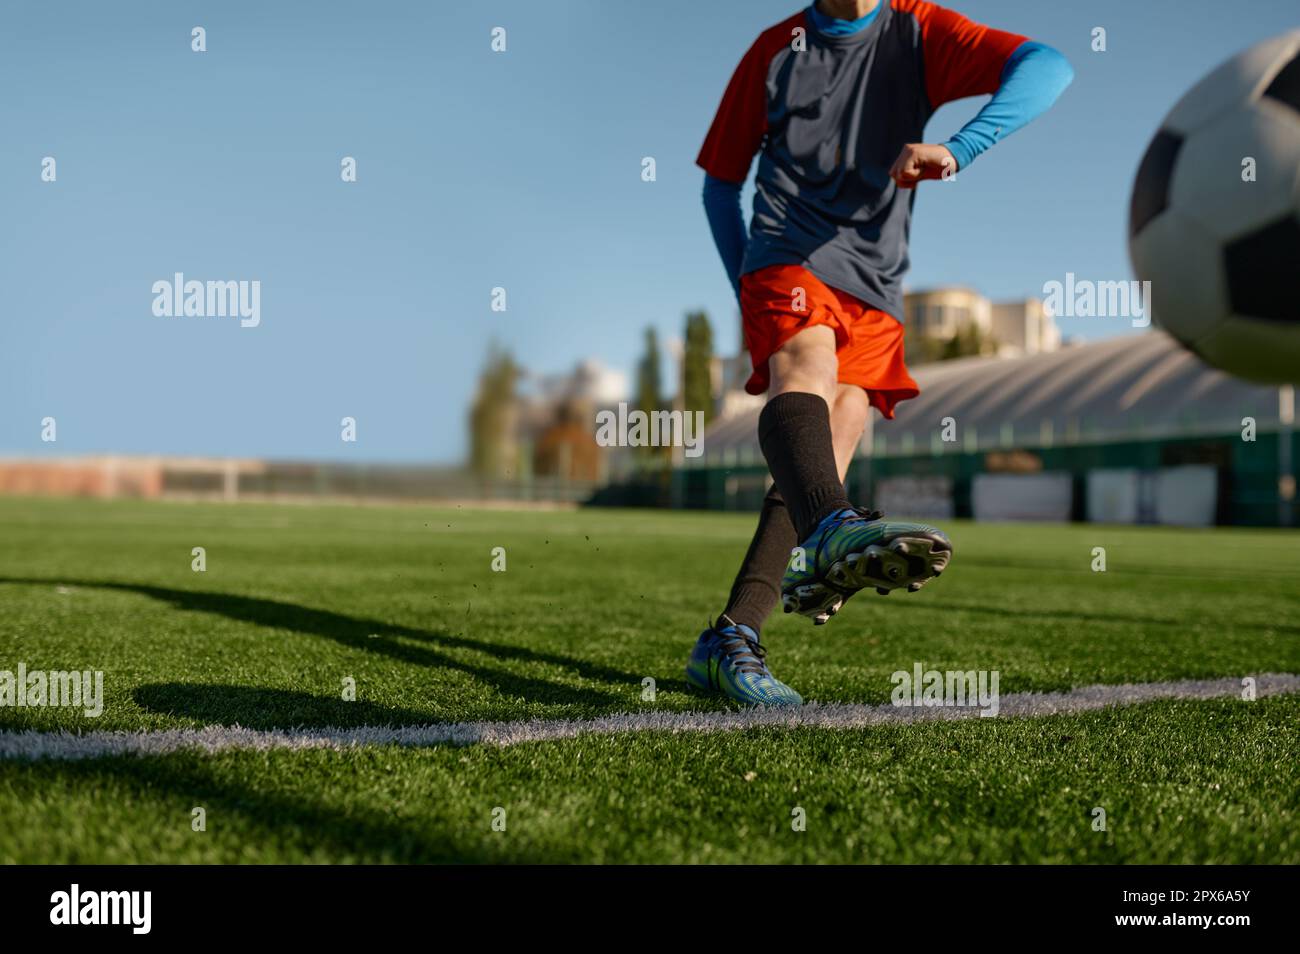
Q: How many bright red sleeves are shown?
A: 2